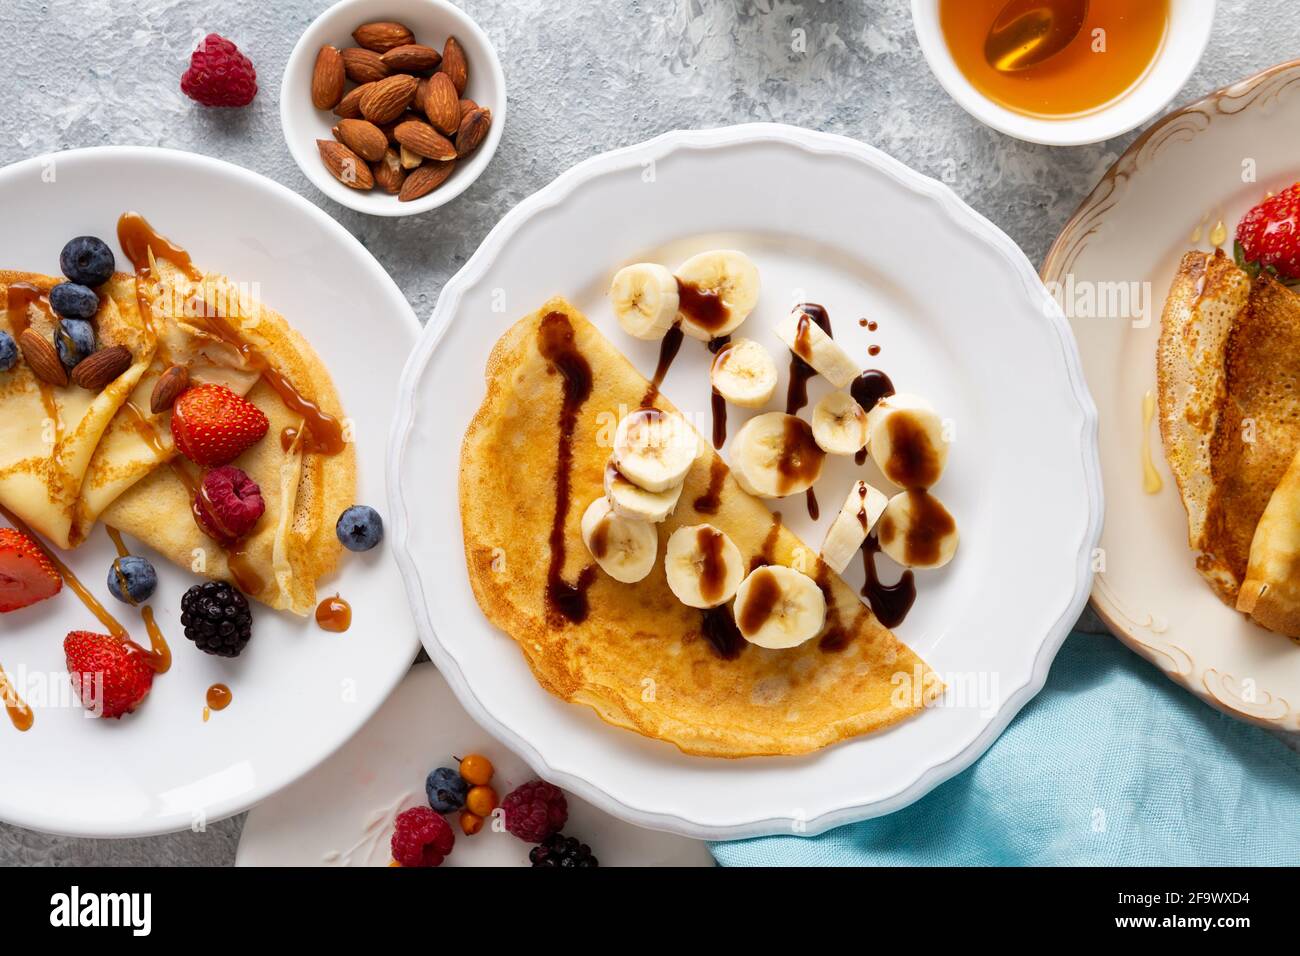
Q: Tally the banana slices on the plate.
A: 14